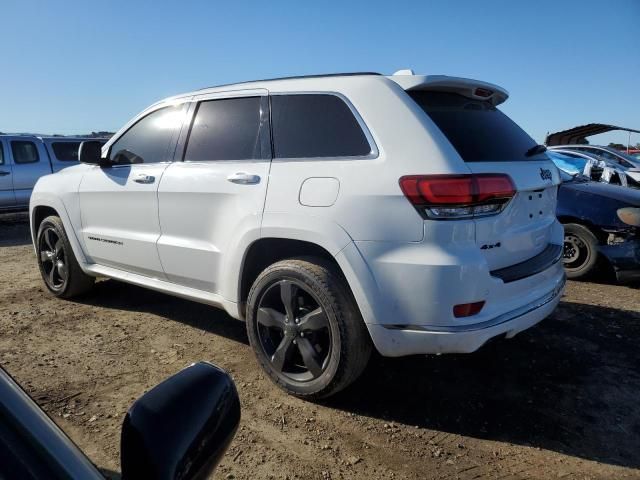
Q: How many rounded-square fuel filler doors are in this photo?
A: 1